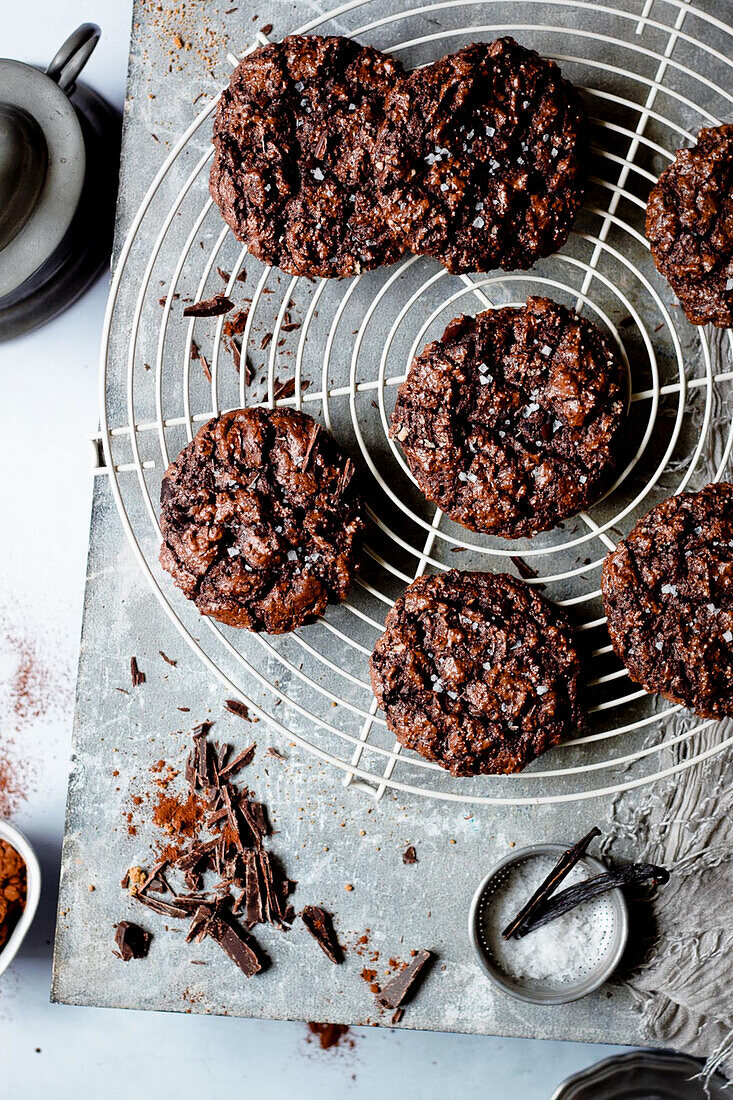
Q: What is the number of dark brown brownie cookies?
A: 7